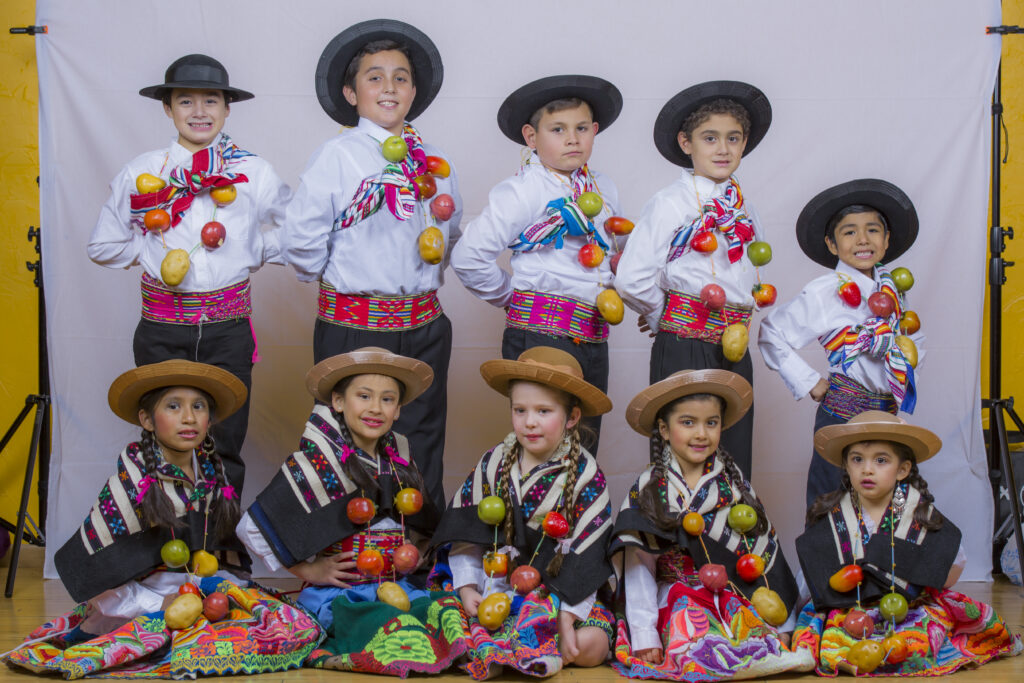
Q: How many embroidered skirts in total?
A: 5